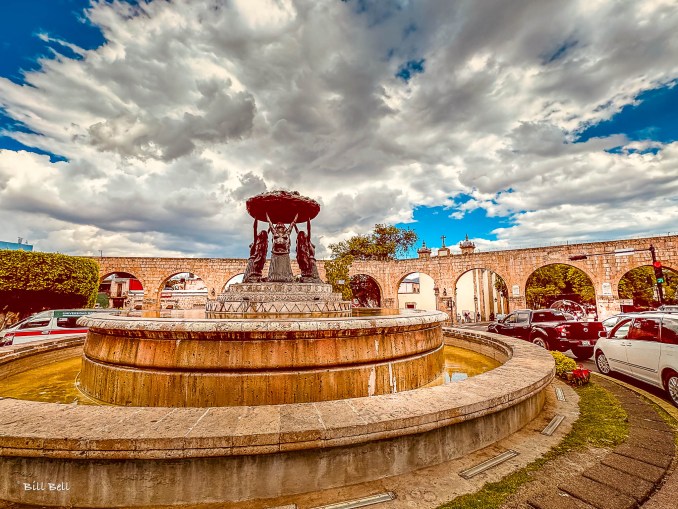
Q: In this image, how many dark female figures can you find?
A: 3